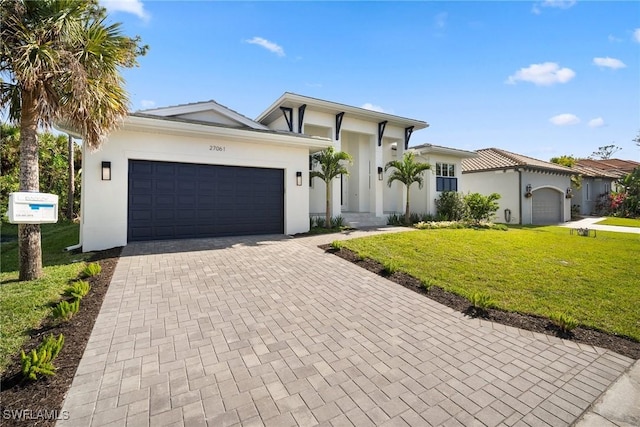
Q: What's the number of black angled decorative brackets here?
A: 5